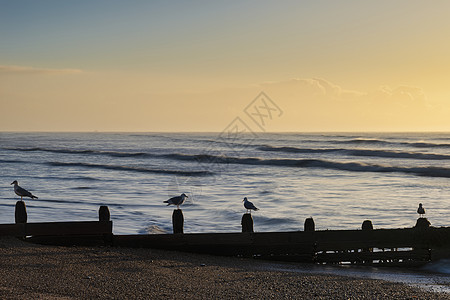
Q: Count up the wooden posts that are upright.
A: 7